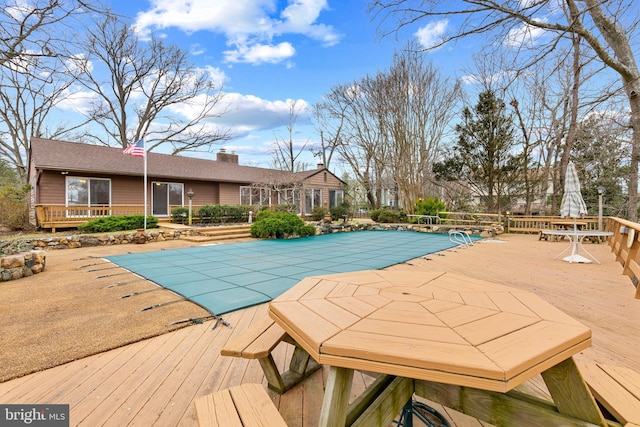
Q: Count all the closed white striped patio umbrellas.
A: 1